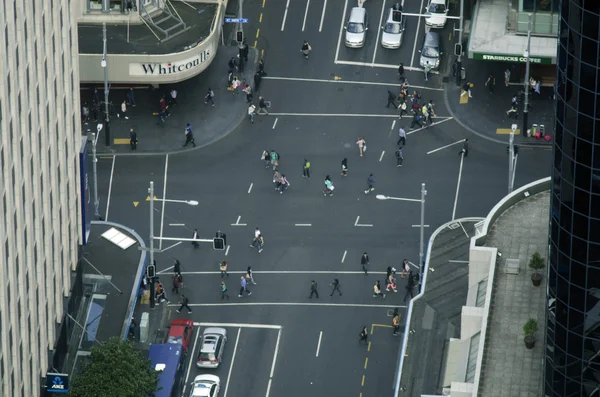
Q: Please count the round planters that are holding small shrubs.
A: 2